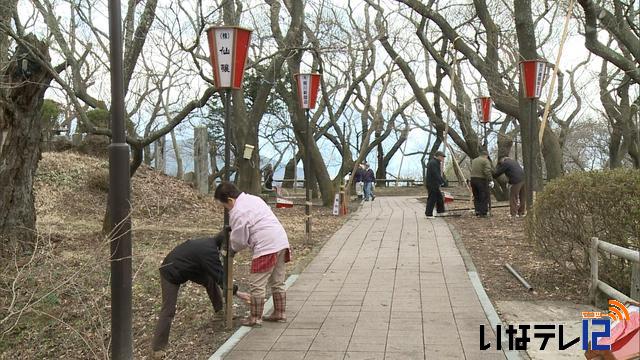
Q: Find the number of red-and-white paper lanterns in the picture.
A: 4